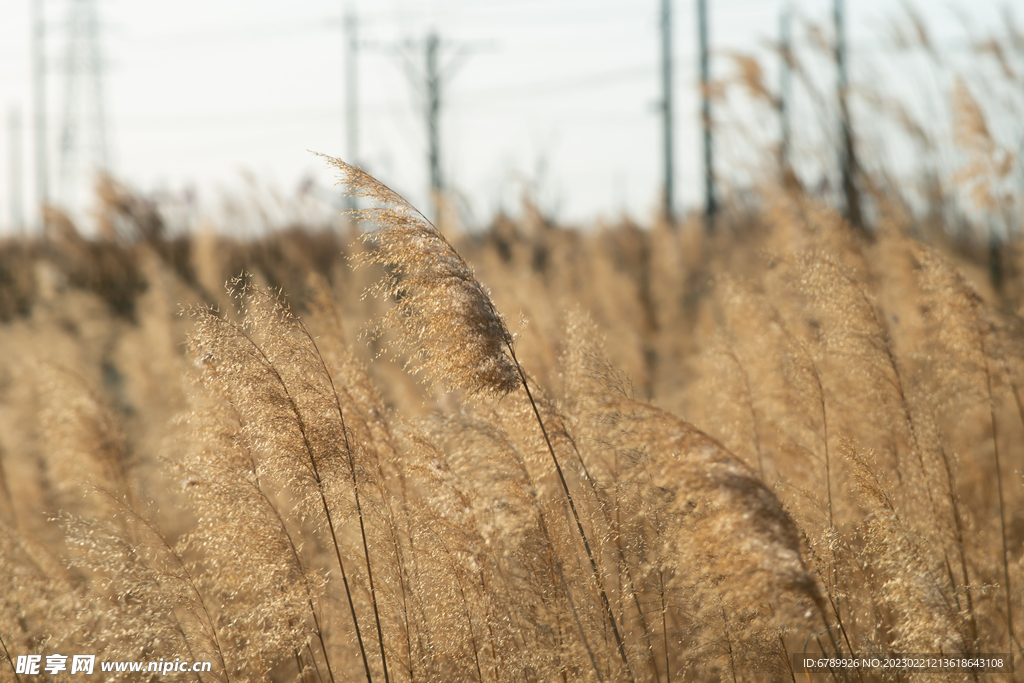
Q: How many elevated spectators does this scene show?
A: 0